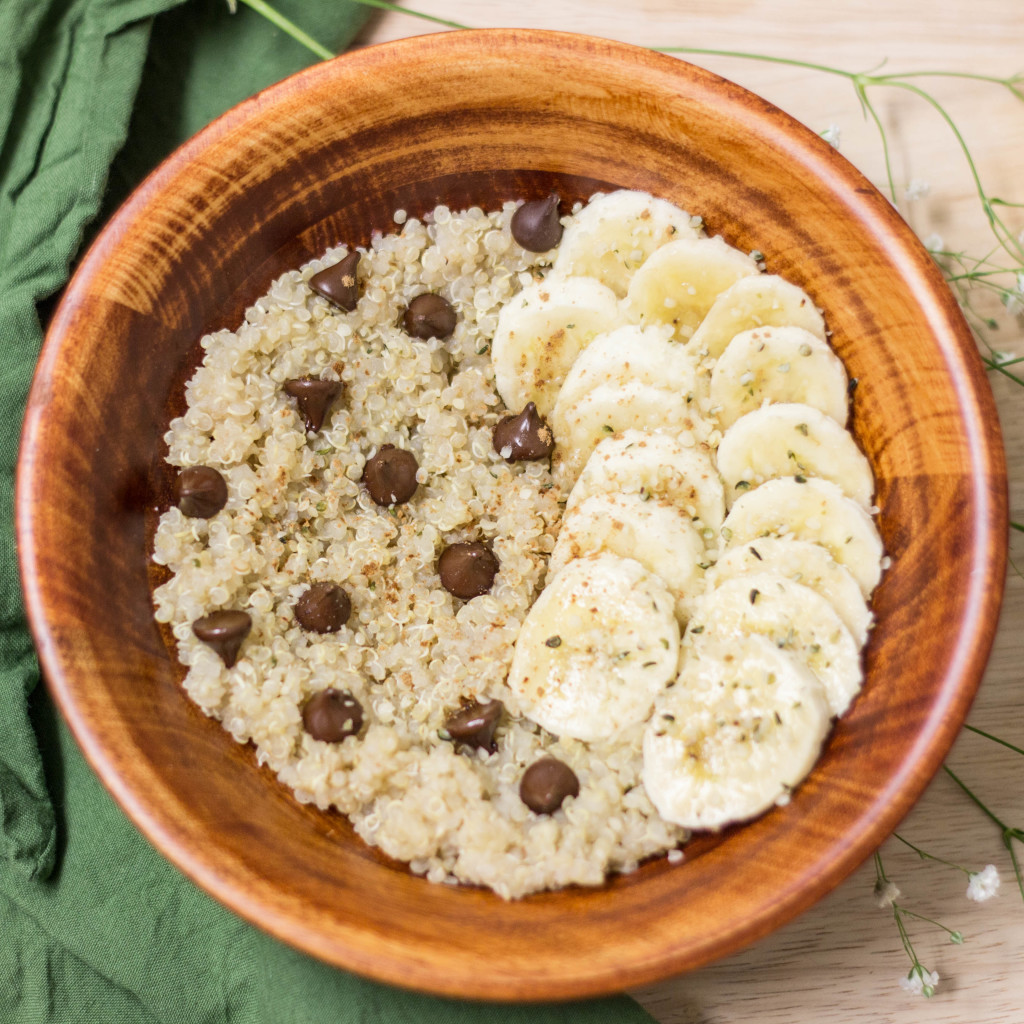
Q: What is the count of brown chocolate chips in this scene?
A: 13